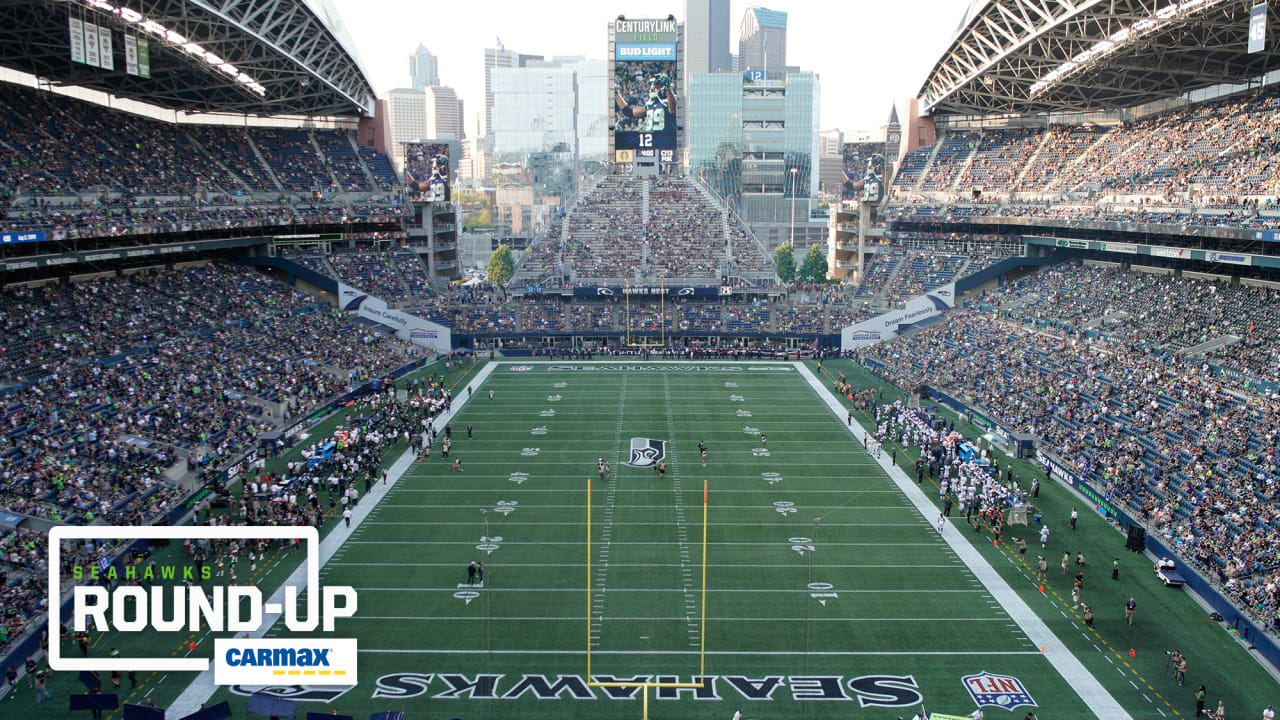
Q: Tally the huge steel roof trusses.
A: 2